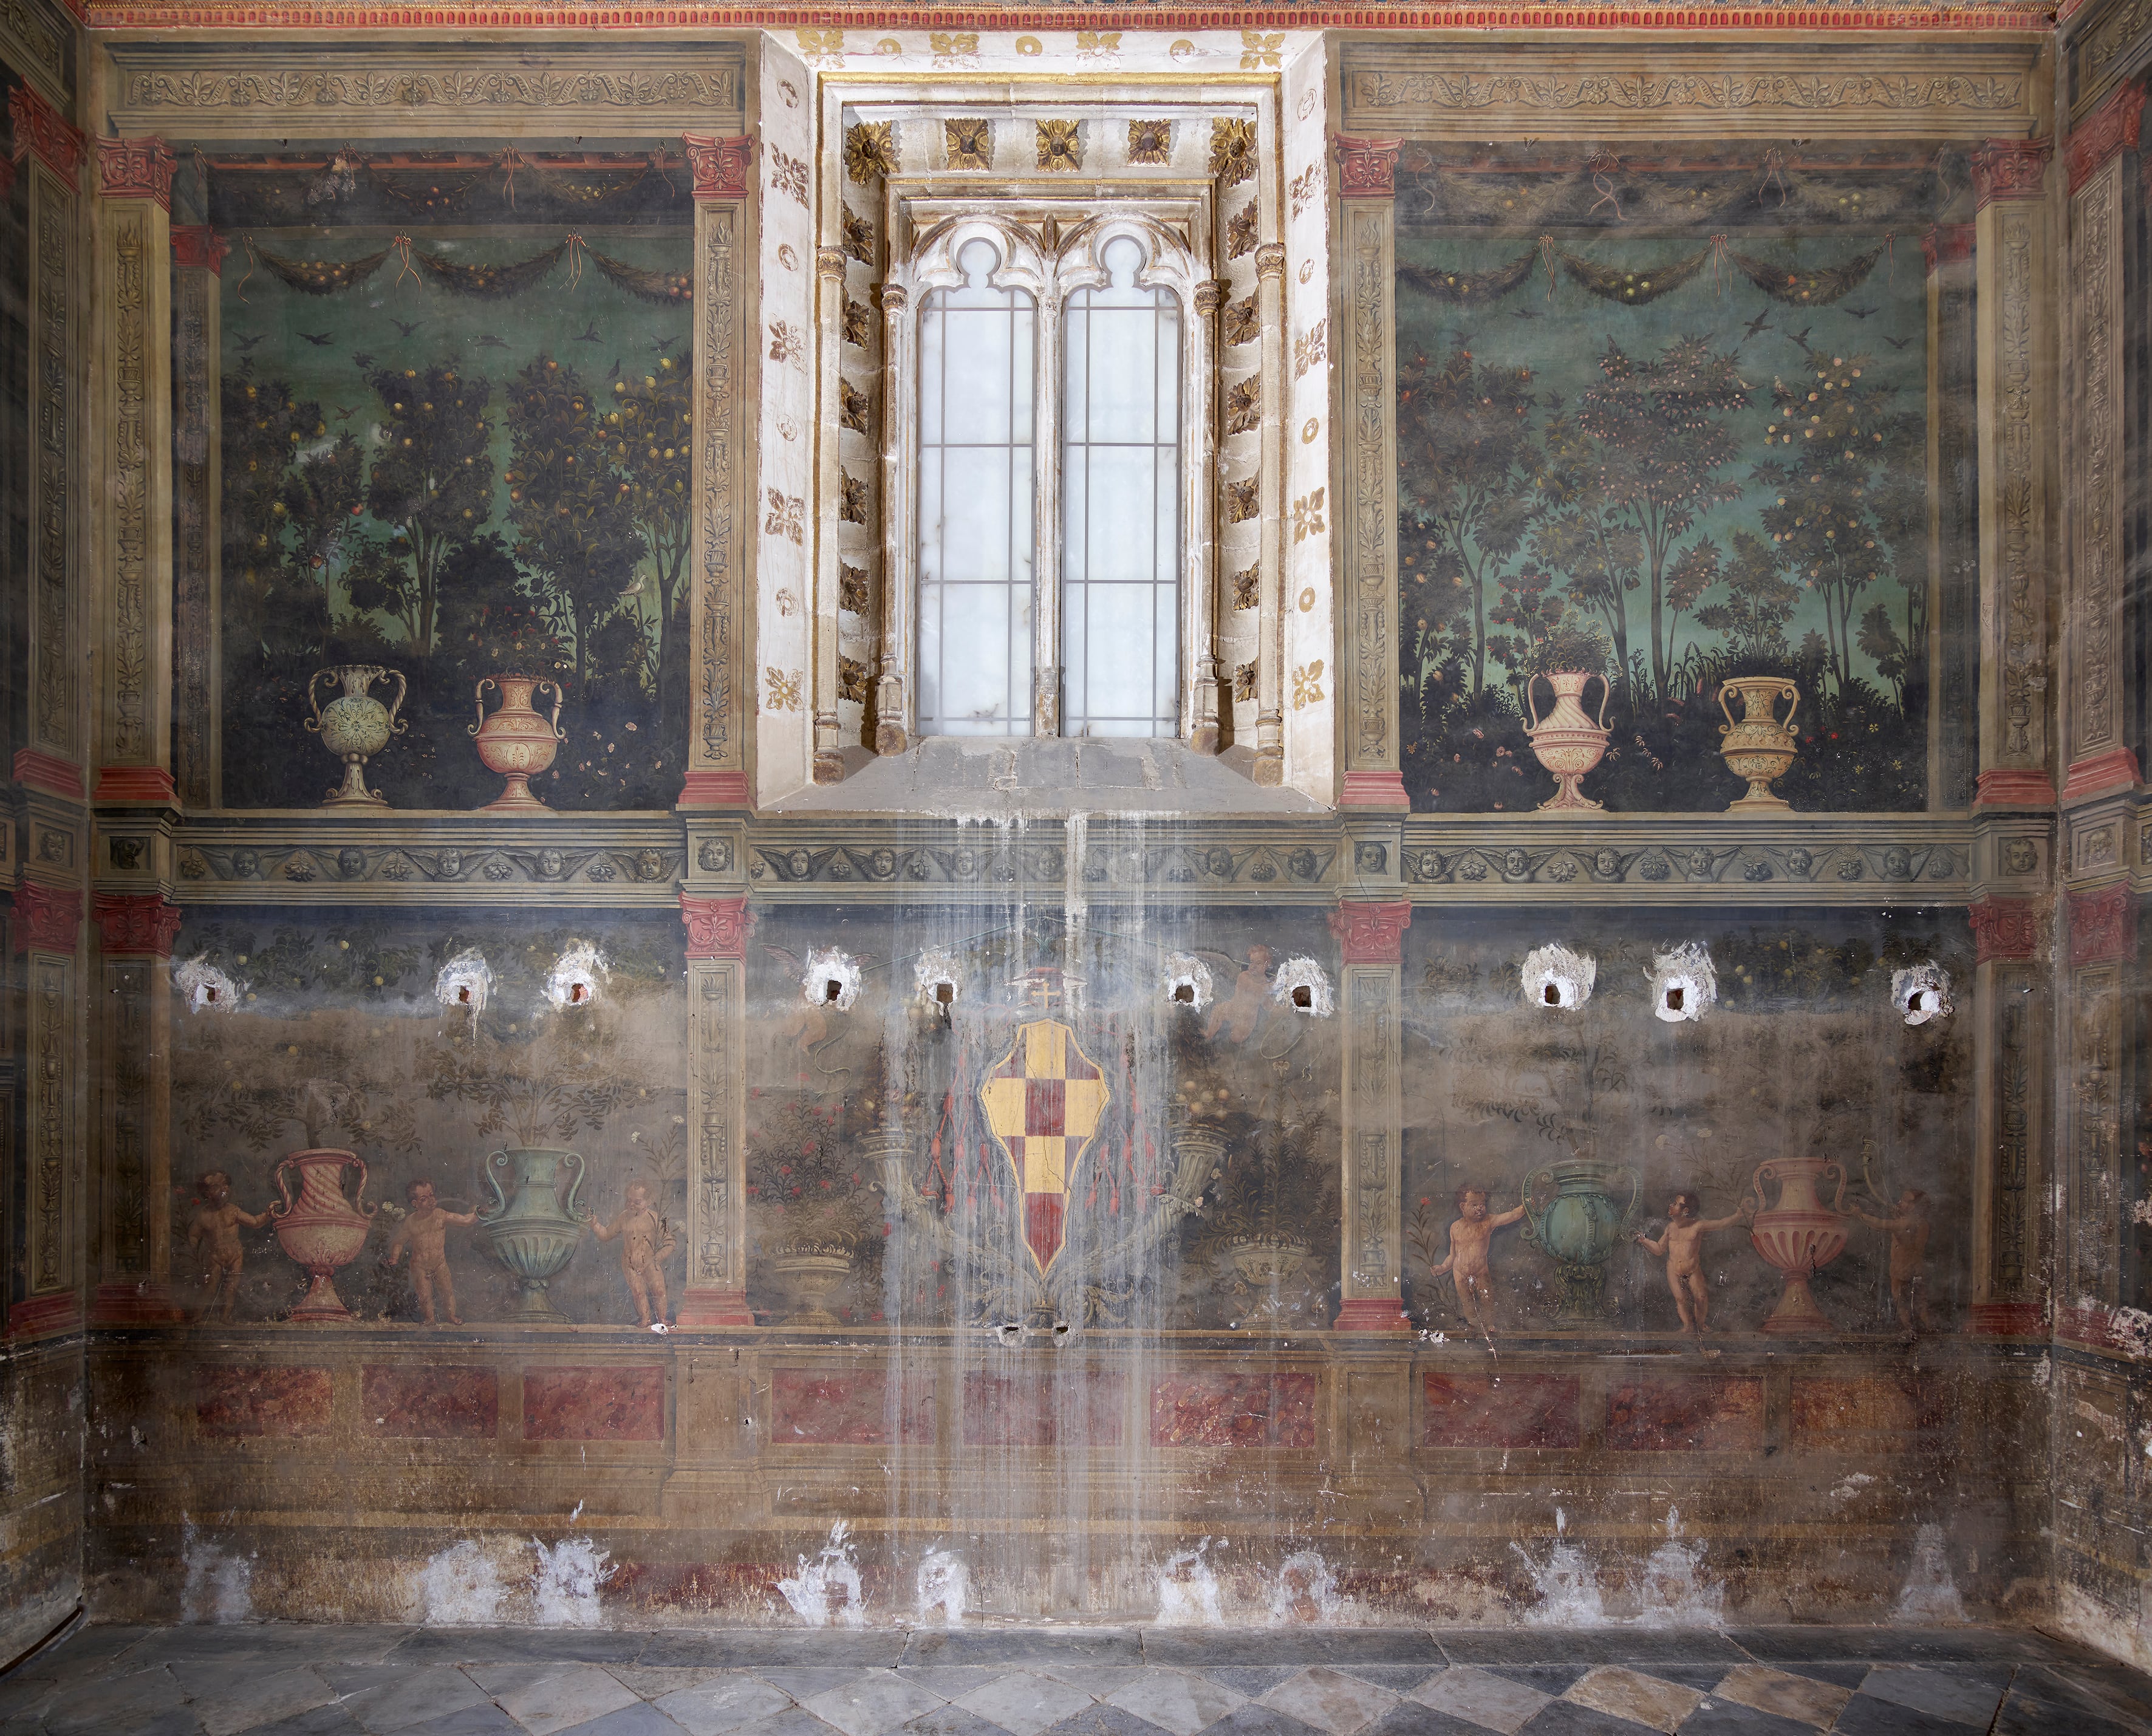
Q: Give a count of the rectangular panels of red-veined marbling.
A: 9